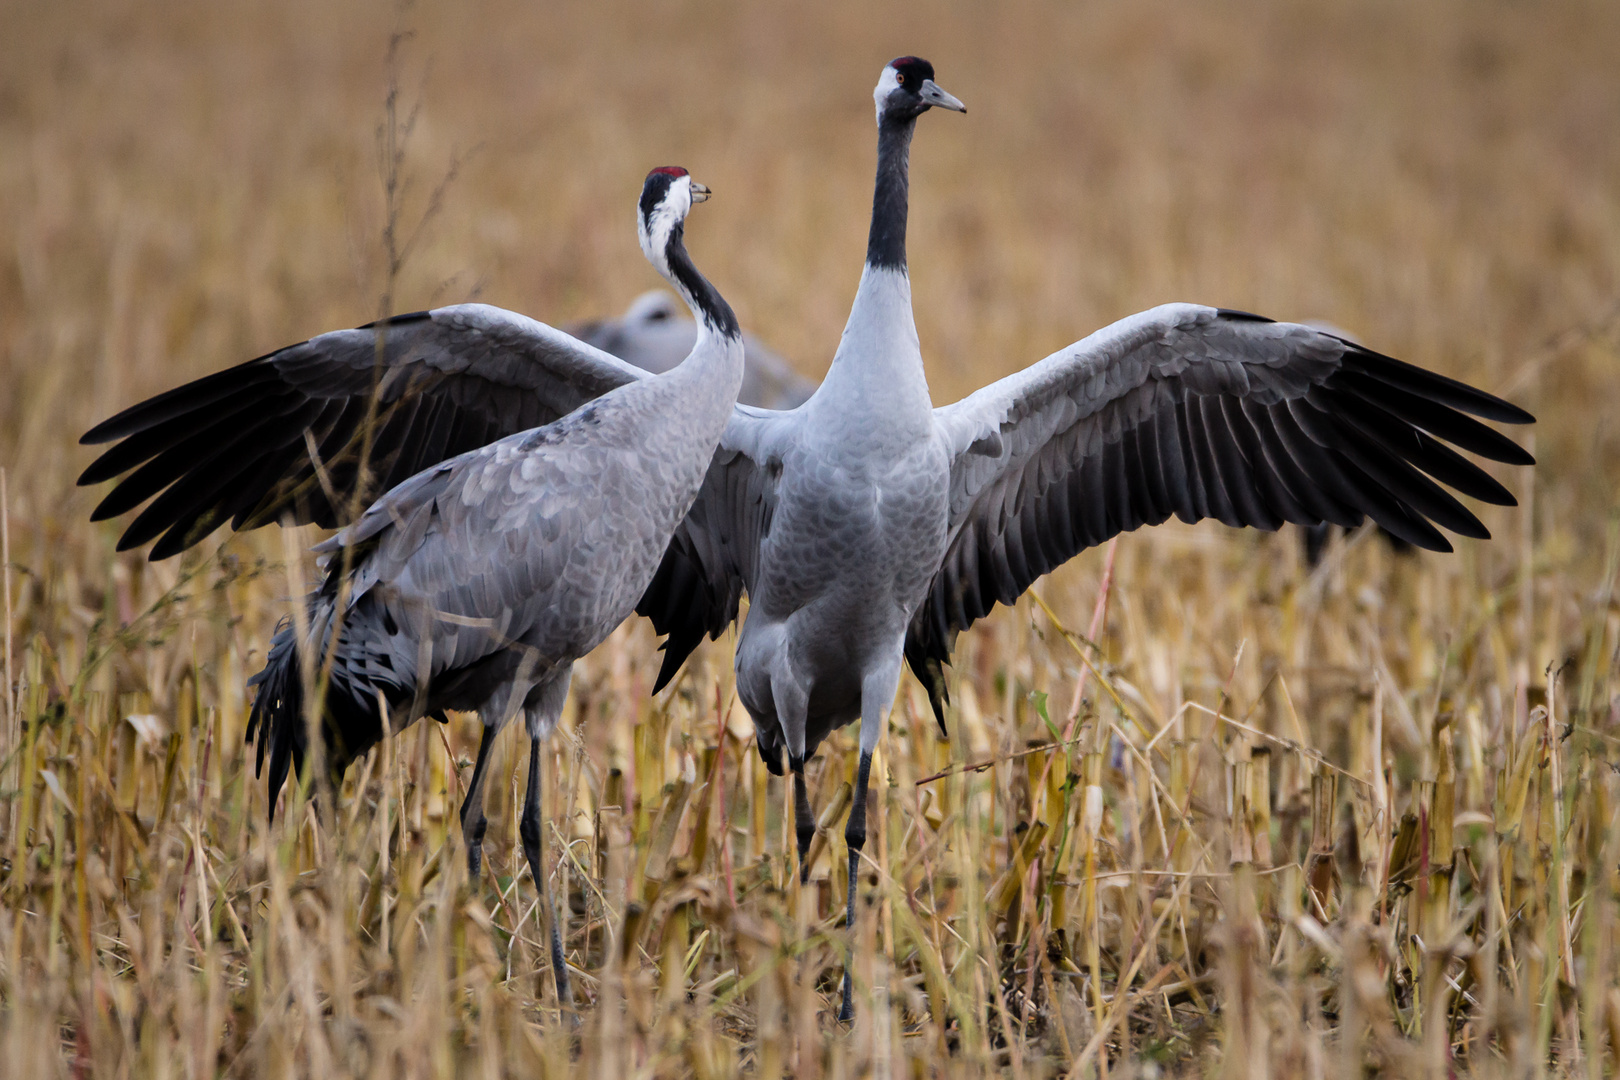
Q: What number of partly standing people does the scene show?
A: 0